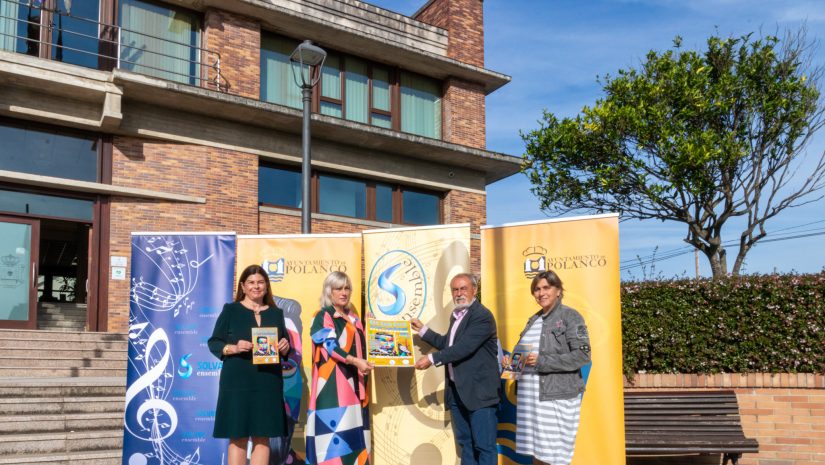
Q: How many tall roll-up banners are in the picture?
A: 4